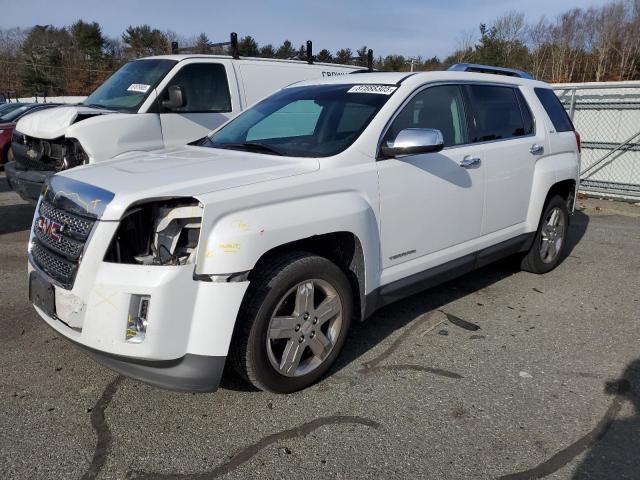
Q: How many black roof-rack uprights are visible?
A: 4